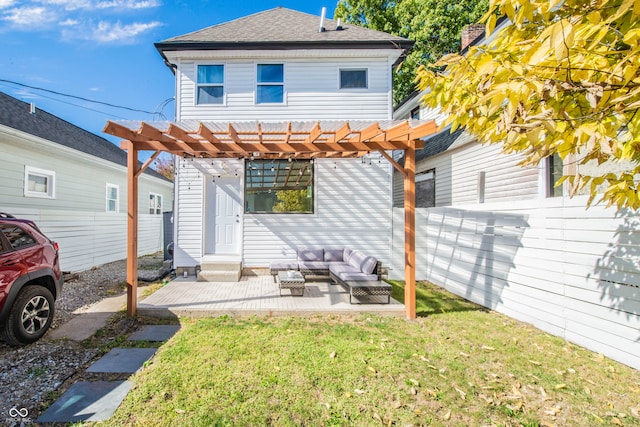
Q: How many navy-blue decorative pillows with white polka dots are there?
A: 0